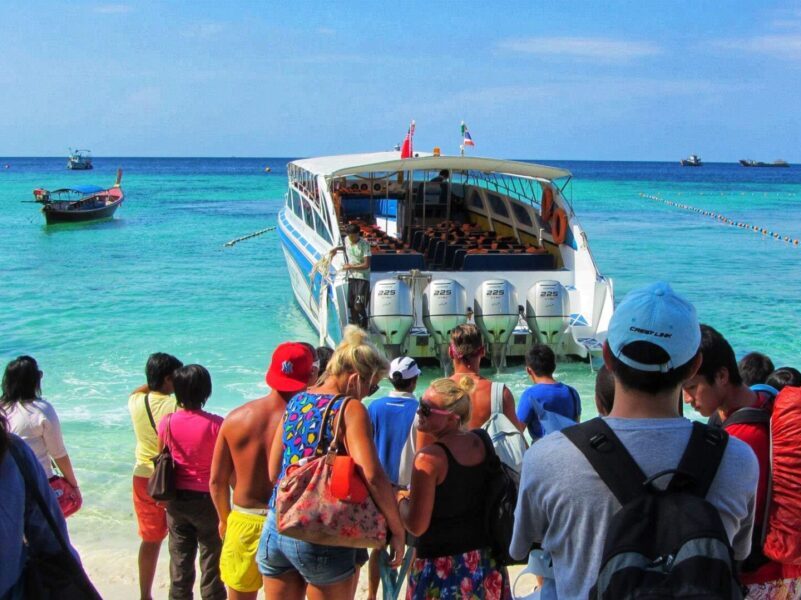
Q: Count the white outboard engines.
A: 4